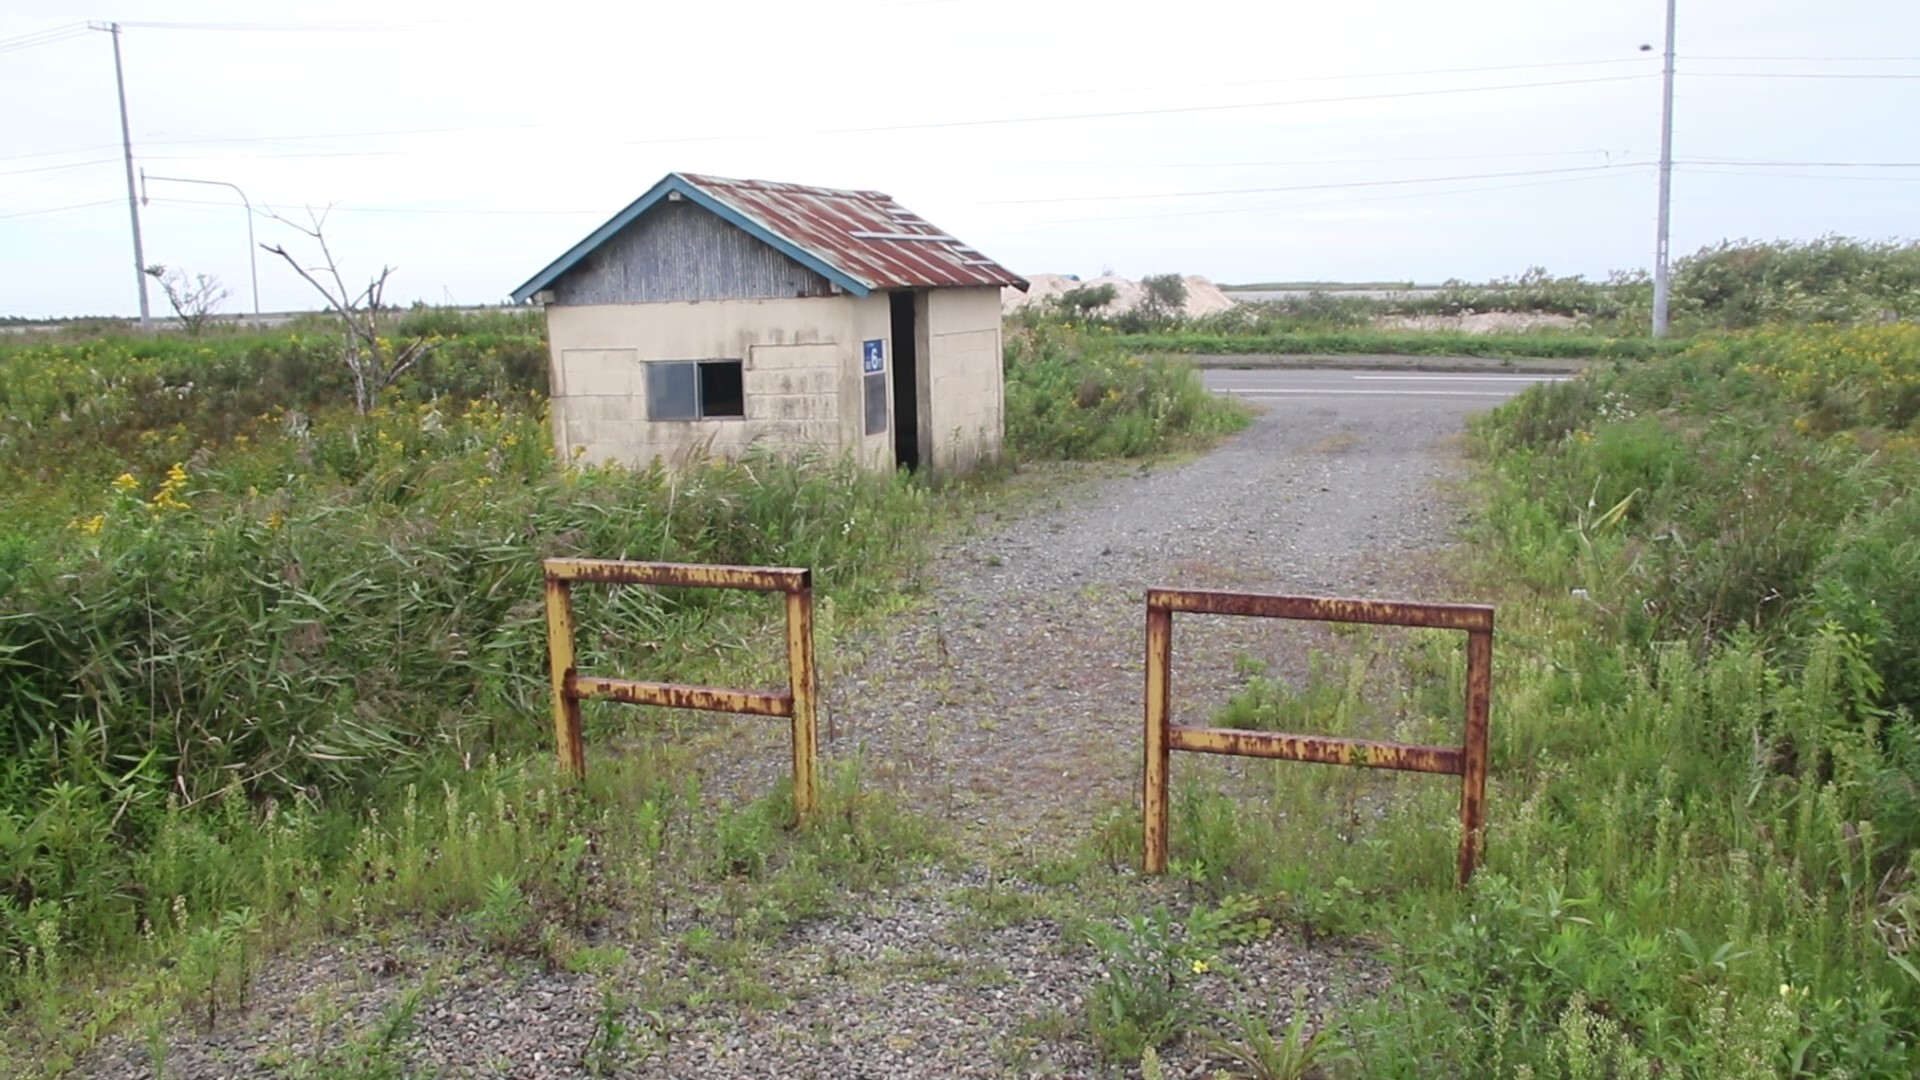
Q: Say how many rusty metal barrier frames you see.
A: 2